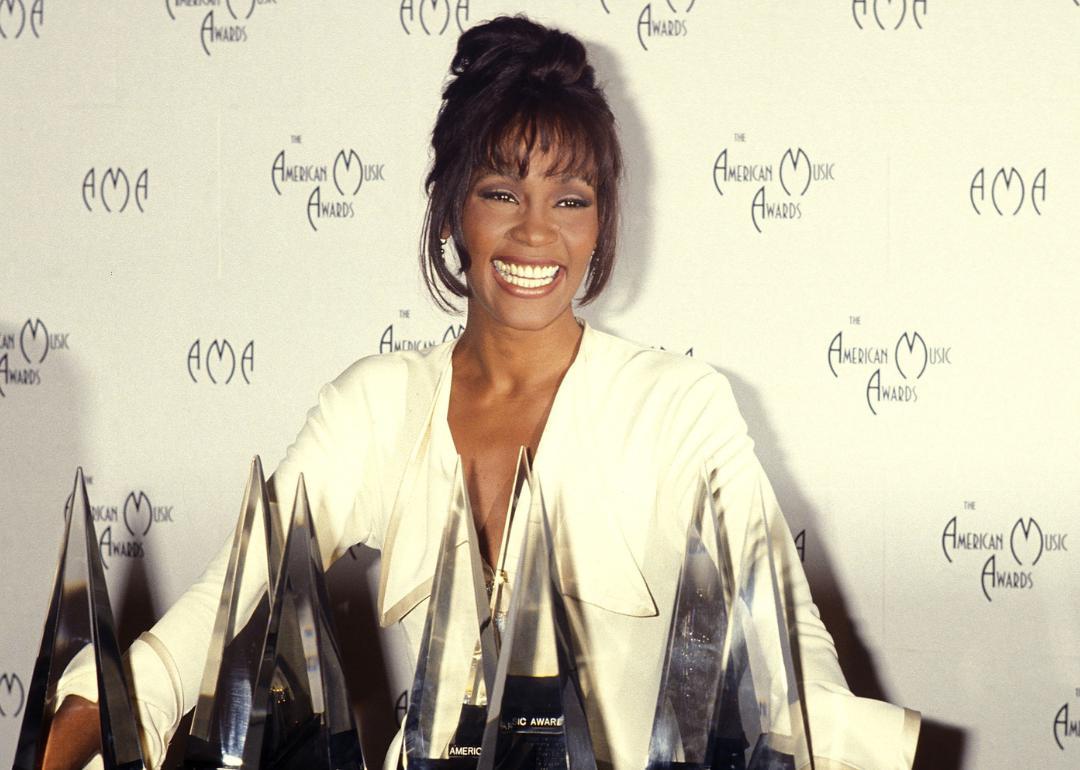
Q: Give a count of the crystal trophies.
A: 8